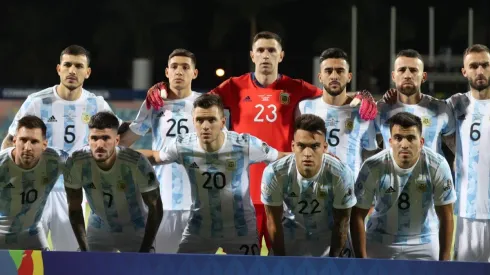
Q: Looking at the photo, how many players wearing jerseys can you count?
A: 11